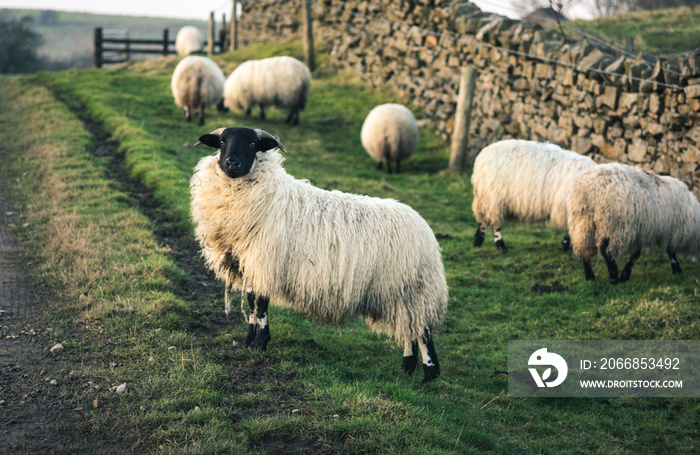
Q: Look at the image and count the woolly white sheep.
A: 7